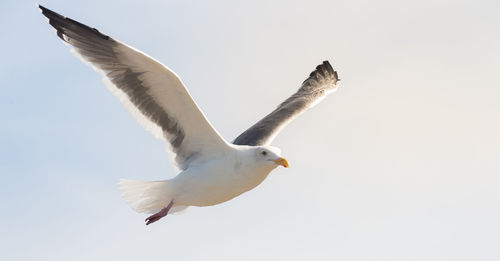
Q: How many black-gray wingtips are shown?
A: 2